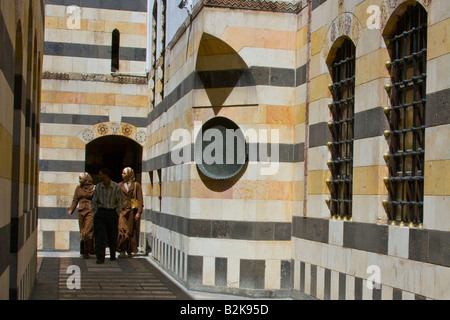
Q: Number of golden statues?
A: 0